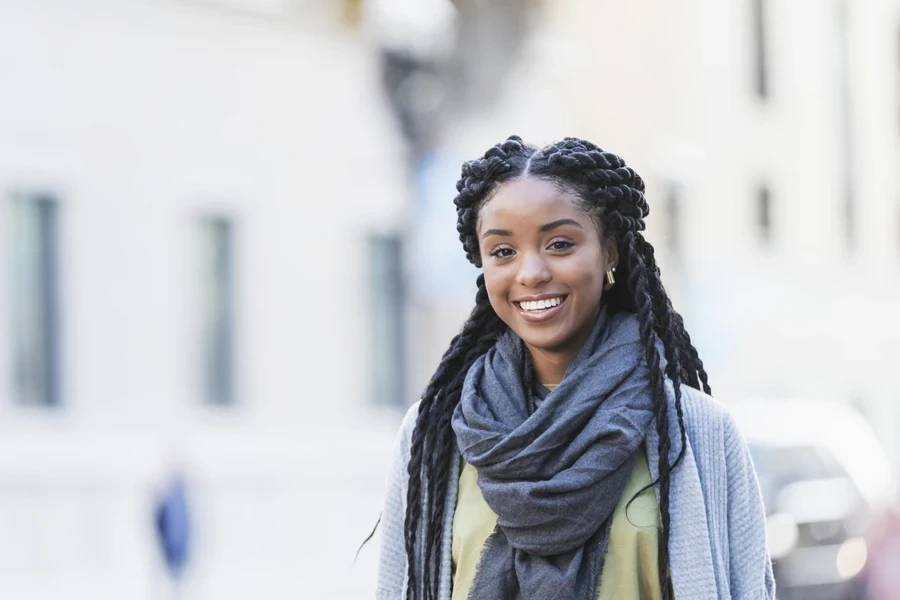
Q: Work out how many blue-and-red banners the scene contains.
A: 0